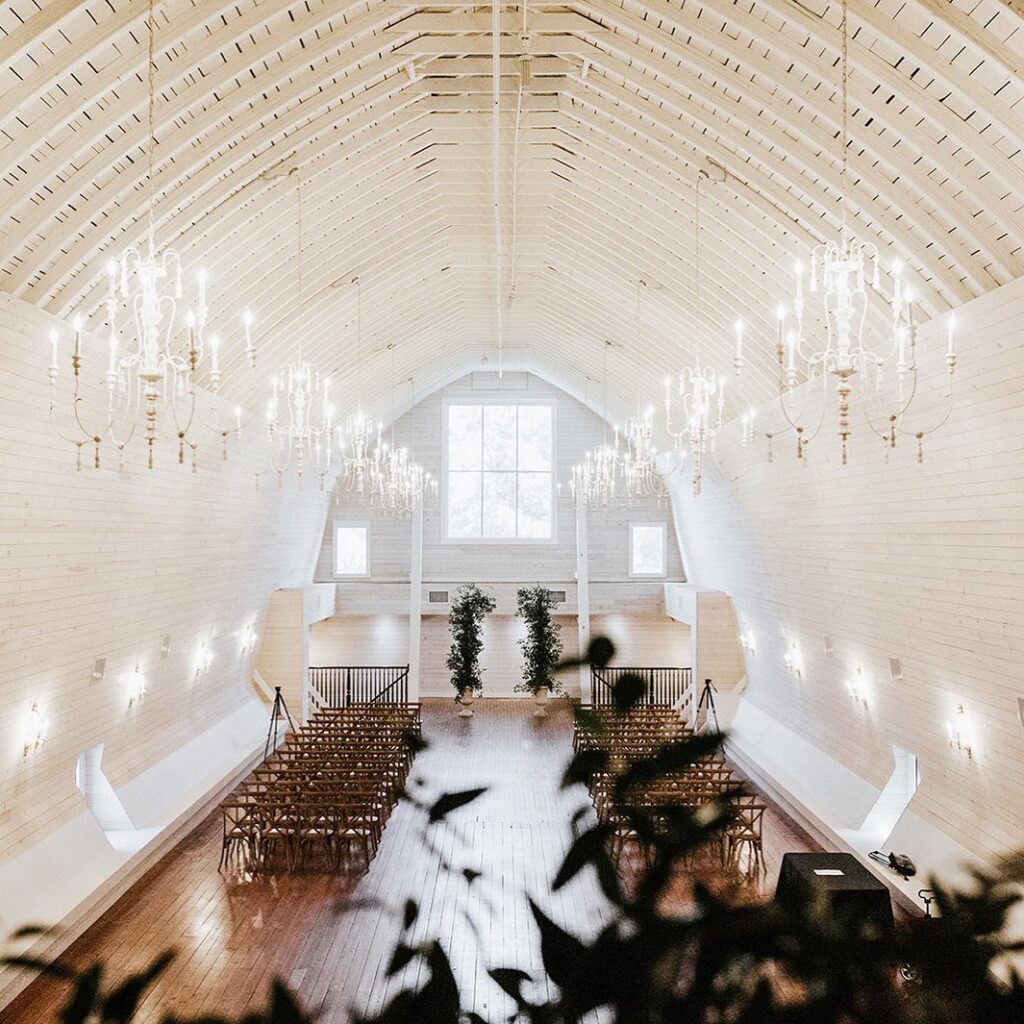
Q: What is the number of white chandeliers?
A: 10